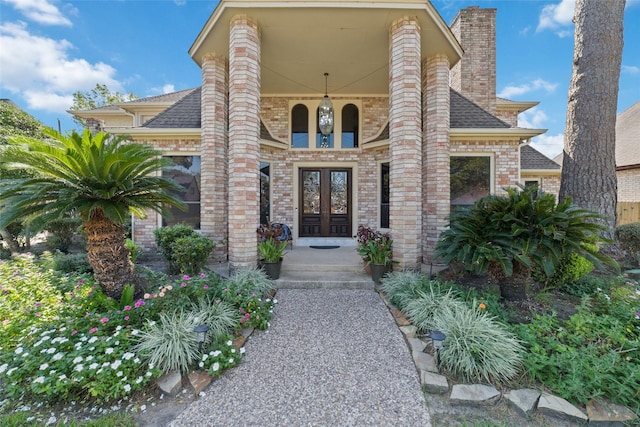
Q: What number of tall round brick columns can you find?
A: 4